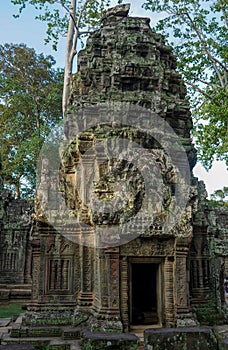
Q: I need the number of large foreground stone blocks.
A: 2